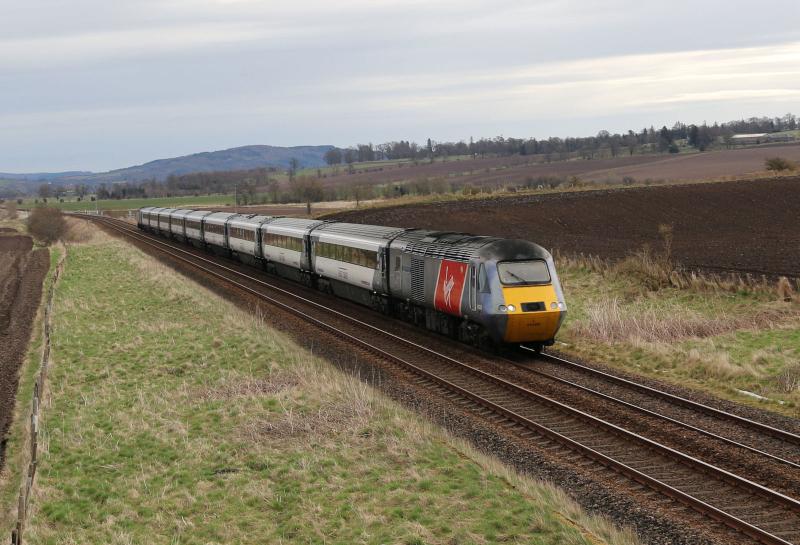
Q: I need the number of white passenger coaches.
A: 9